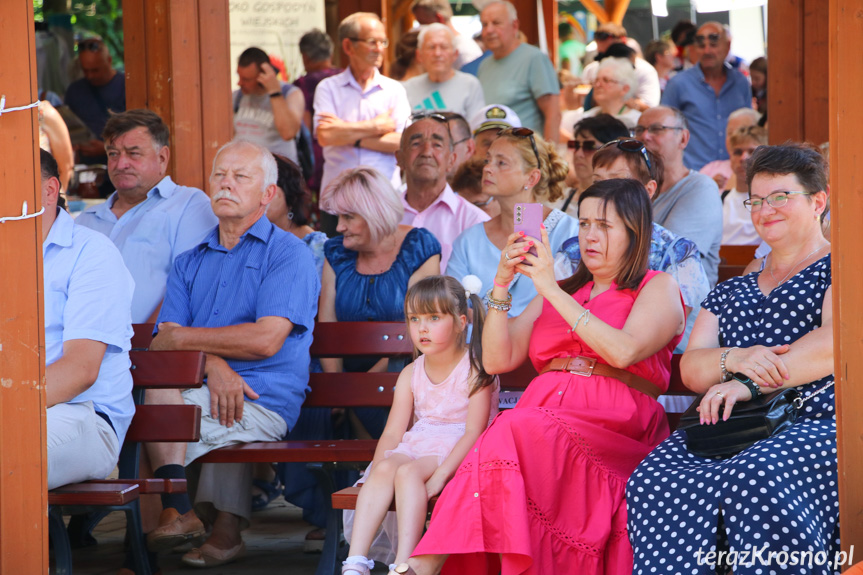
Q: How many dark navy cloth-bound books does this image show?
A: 0